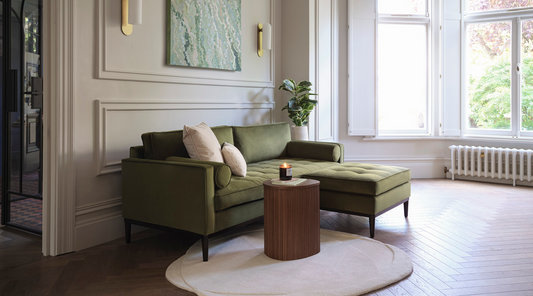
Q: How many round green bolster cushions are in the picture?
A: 2